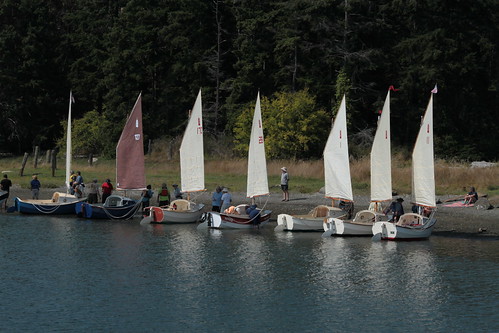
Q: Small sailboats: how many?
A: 7